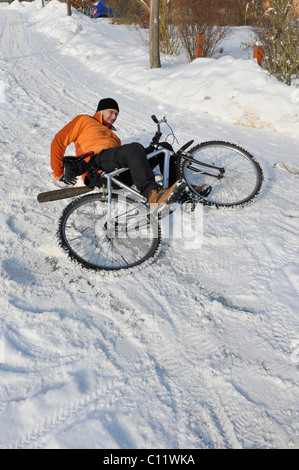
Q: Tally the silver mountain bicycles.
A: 1